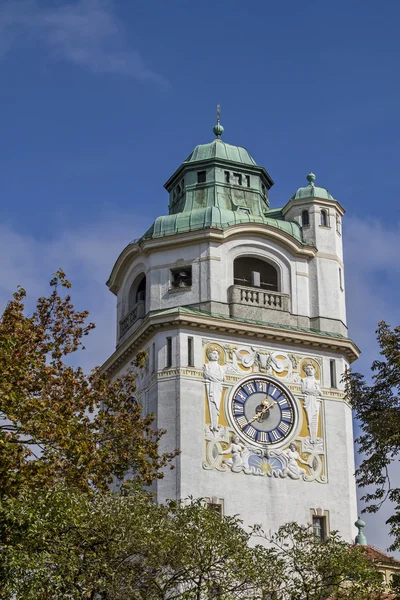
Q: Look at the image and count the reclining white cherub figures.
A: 2